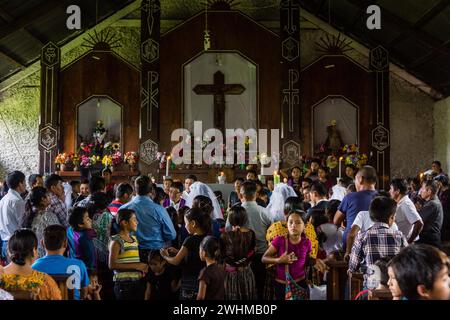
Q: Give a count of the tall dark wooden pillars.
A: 4